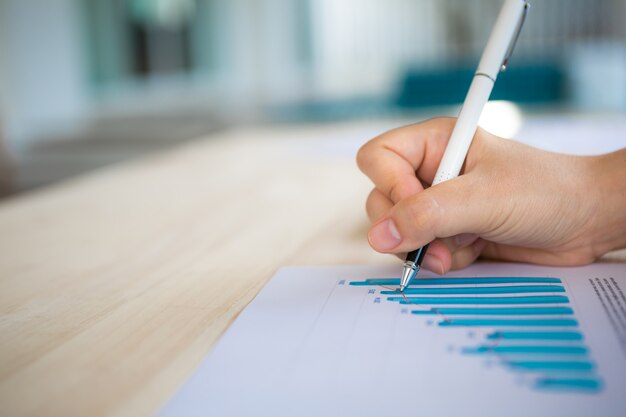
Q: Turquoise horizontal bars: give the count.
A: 9